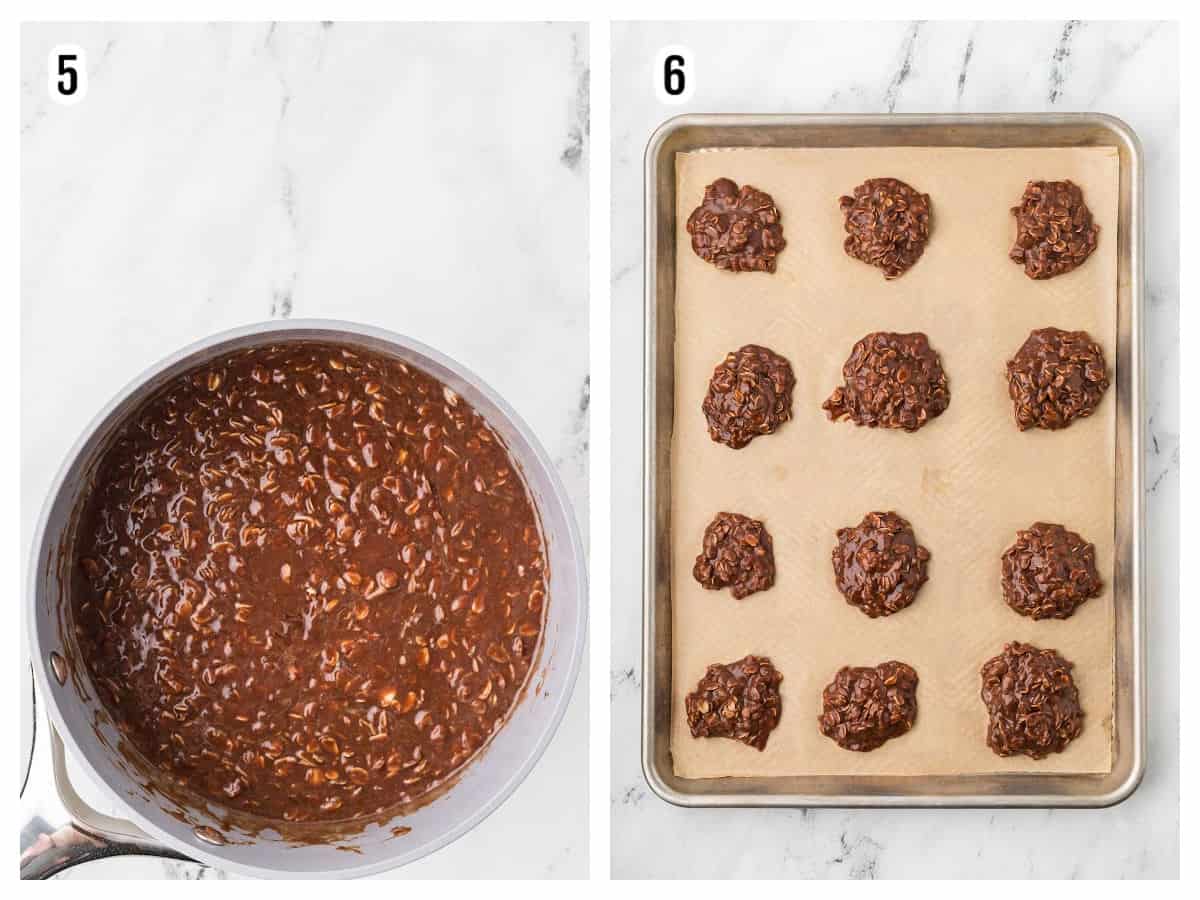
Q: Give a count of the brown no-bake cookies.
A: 12